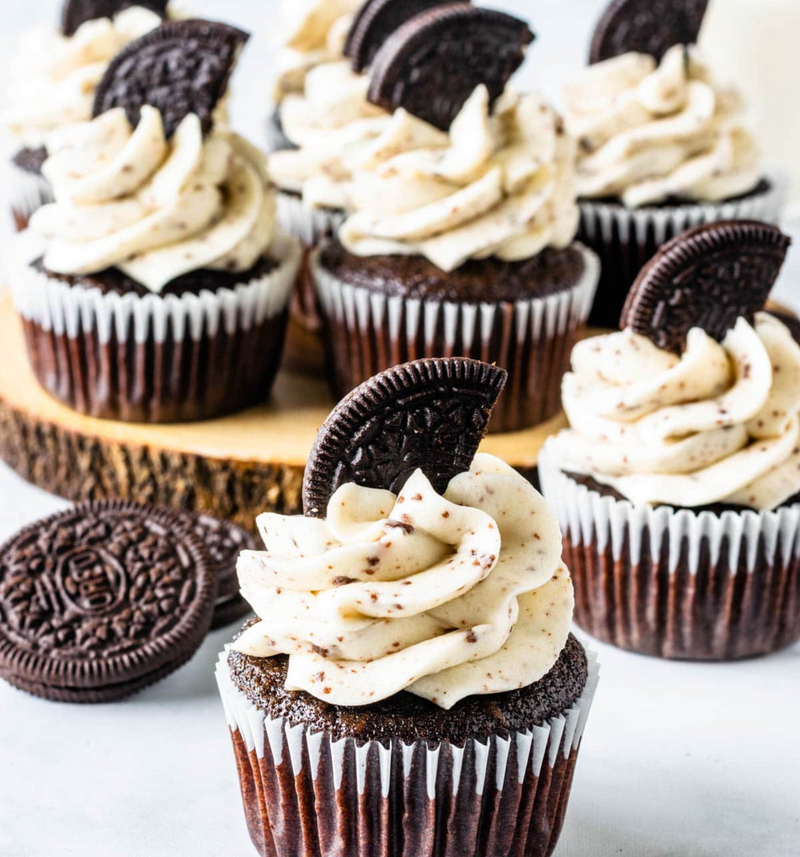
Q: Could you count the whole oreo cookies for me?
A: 2